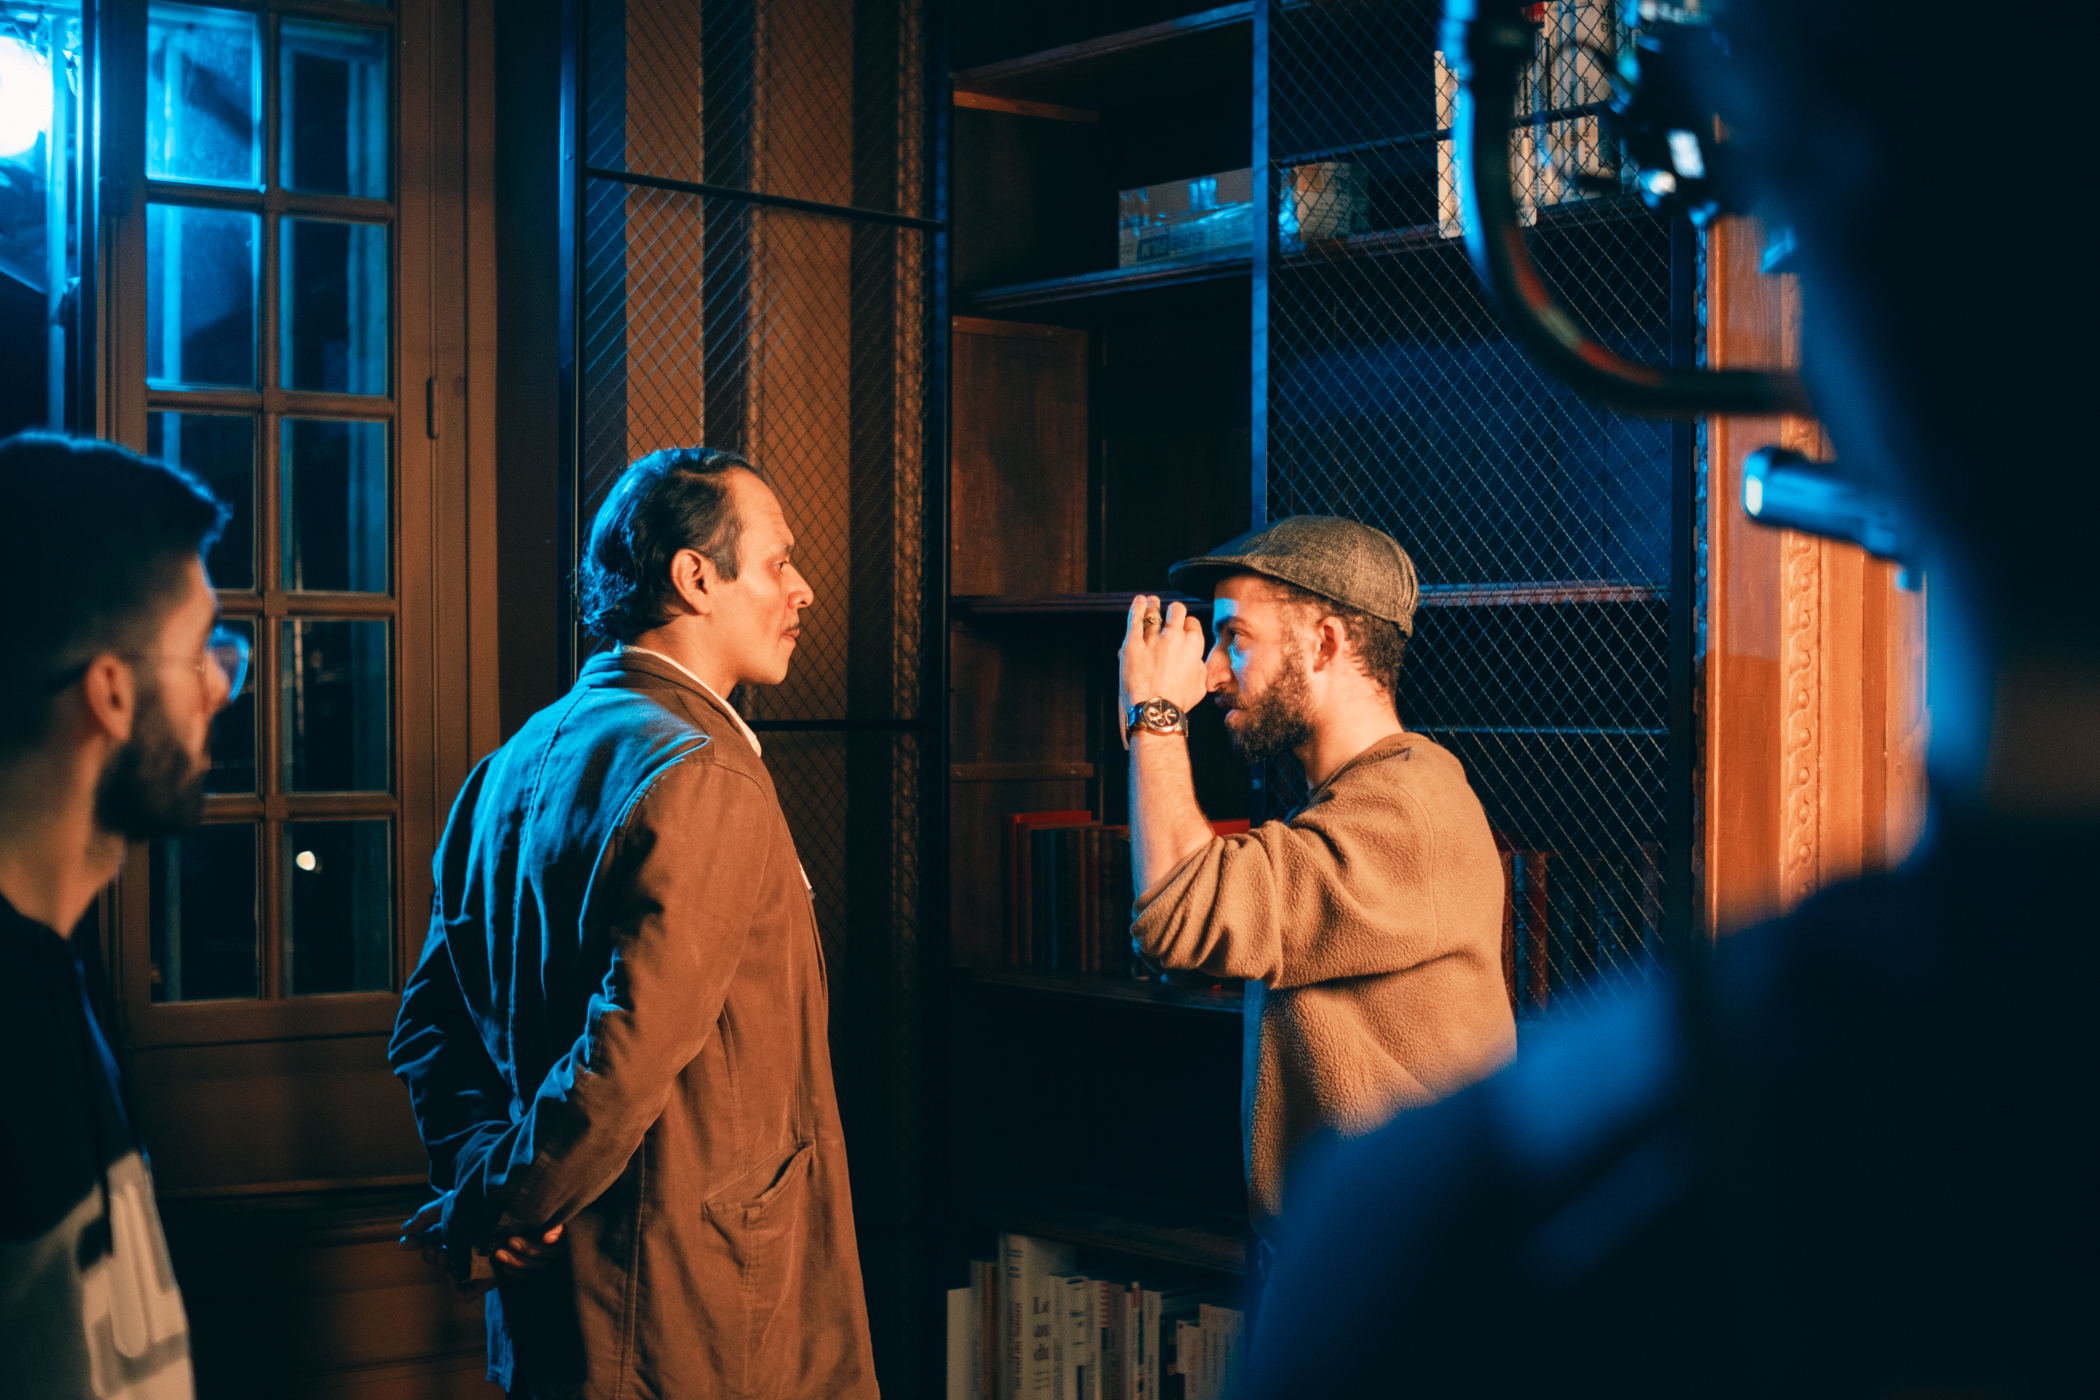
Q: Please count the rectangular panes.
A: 10